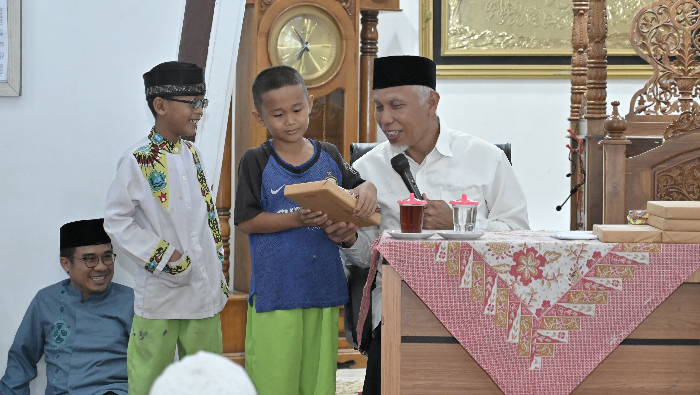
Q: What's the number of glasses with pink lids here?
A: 2